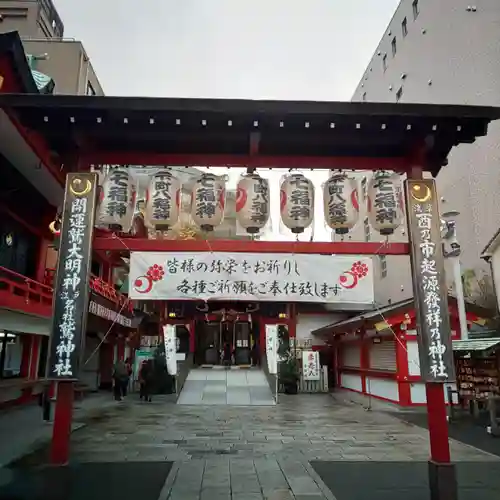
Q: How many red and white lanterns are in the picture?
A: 7